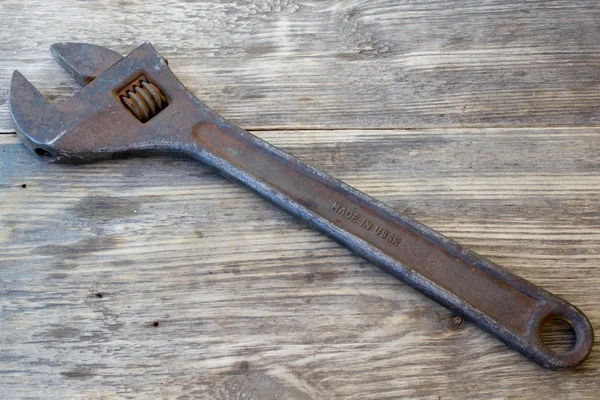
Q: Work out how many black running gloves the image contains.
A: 0